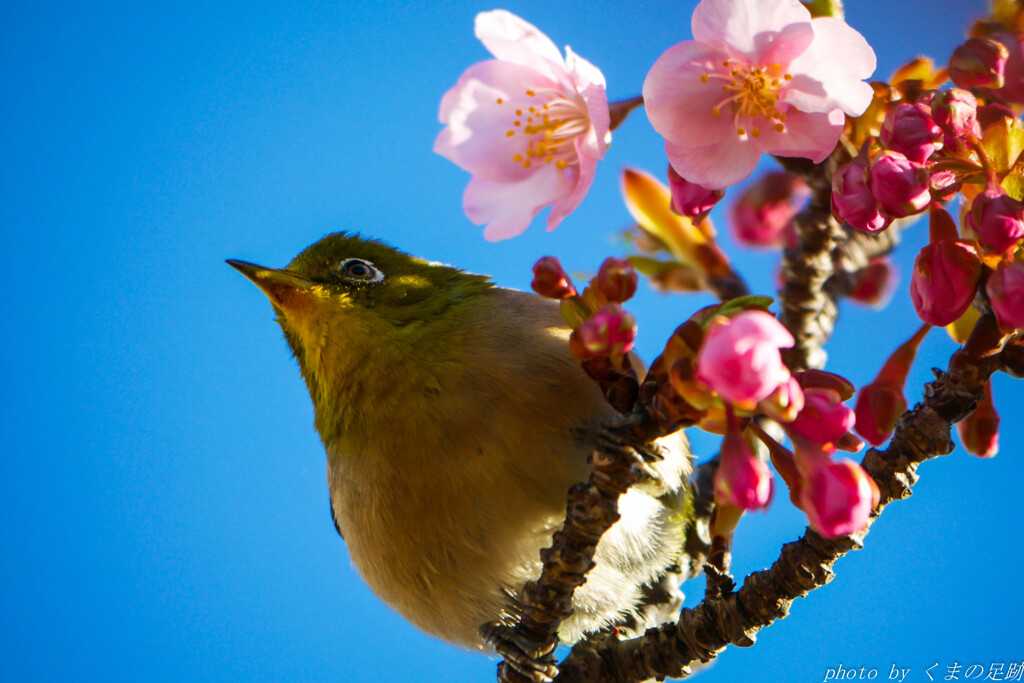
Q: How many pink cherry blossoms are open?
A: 2